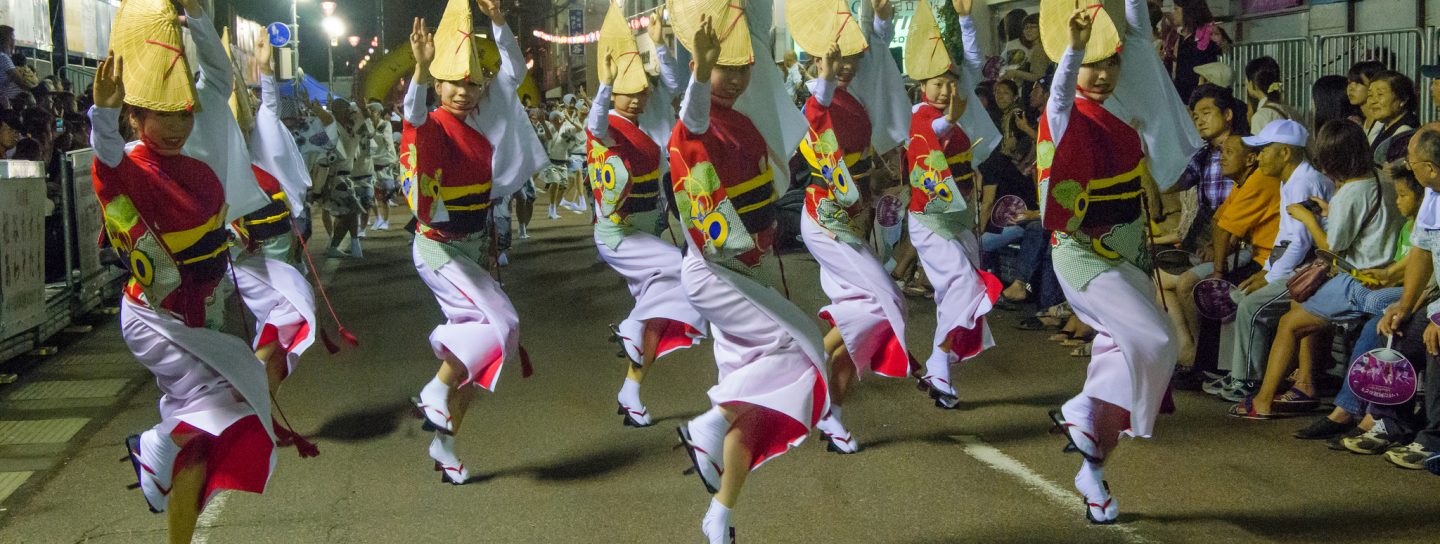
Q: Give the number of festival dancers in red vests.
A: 8